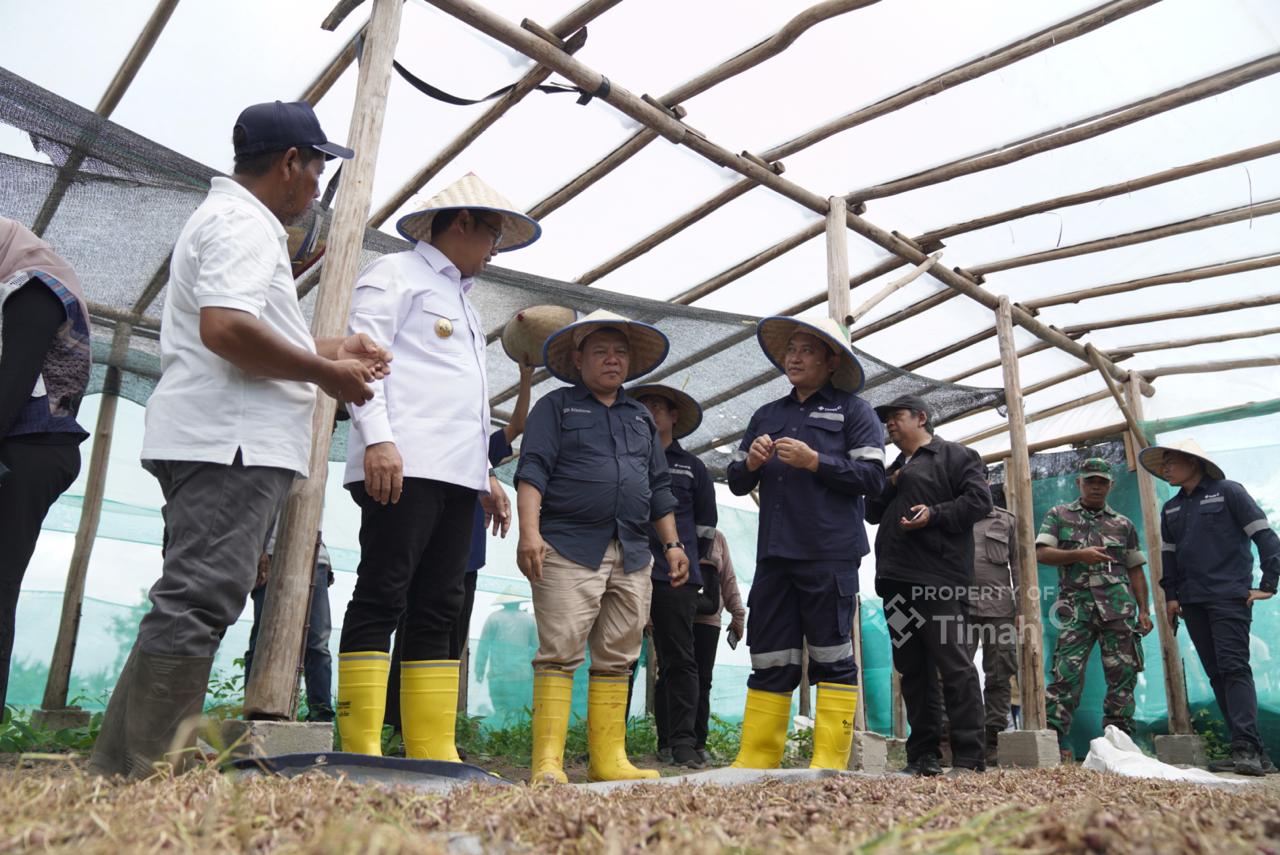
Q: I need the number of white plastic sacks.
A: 1